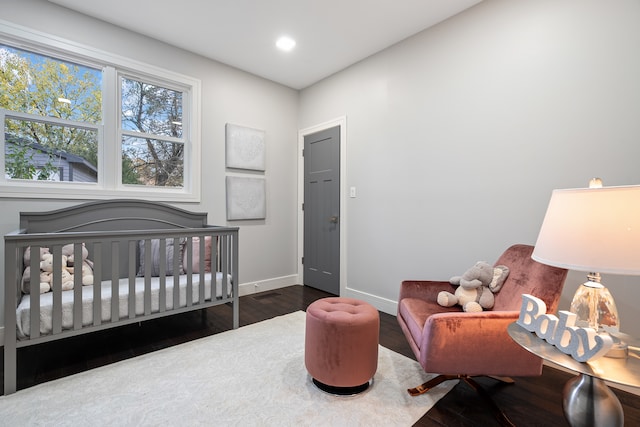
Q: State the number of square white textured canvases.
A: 2